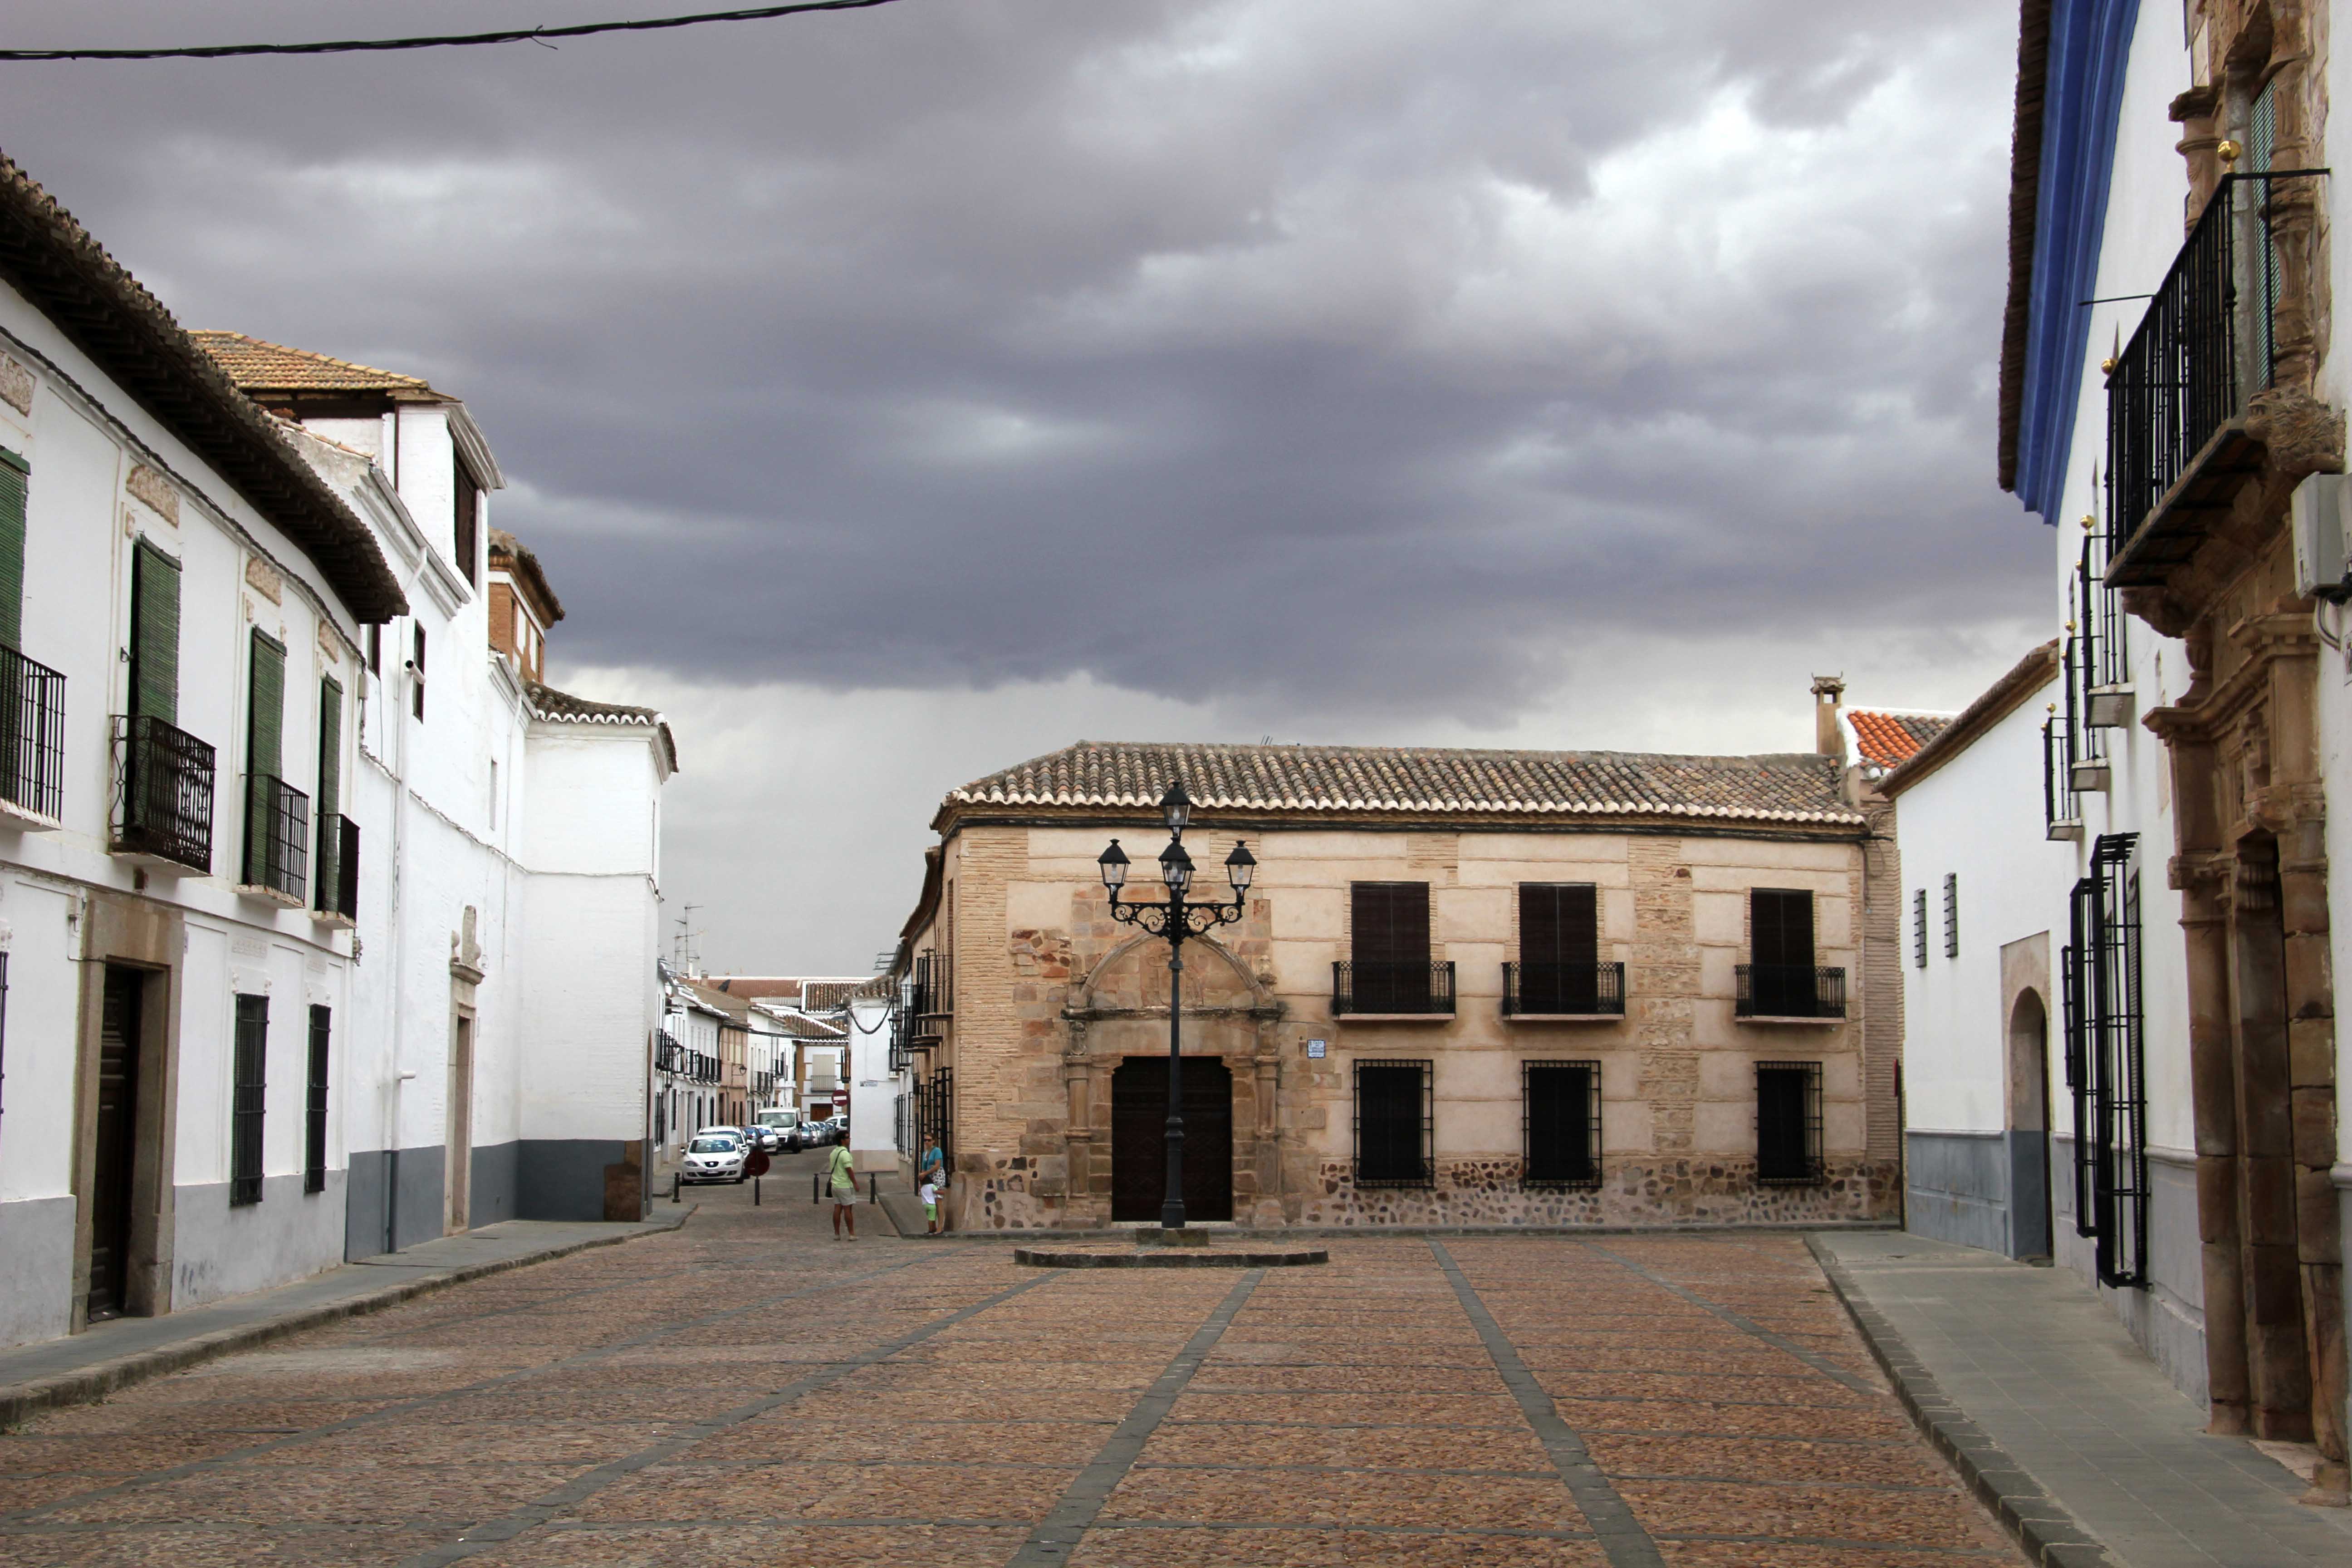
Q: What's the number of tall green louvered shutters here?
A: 4